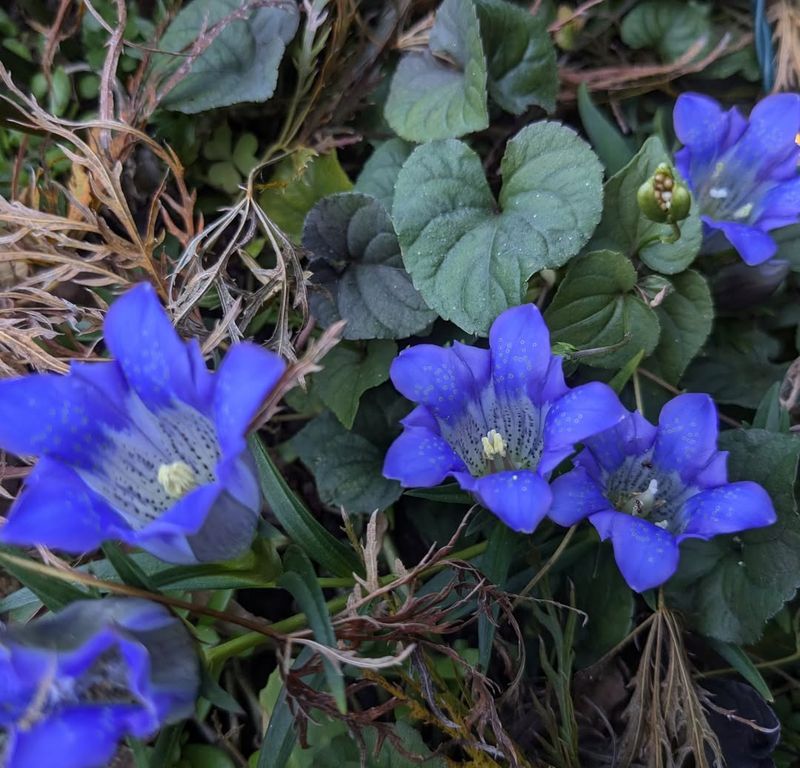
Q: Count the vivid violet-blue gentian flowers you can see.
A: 5